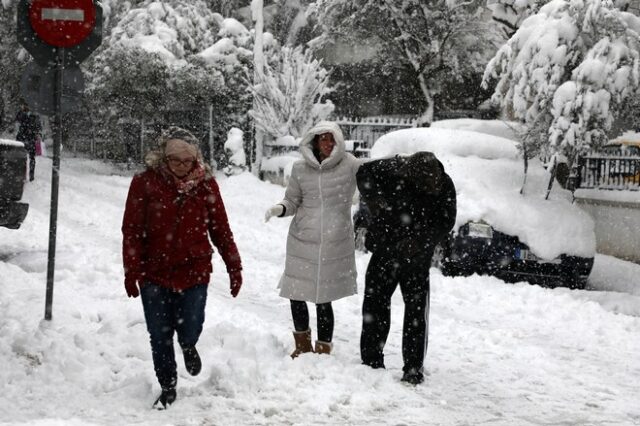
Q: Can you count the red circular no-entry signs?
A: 1